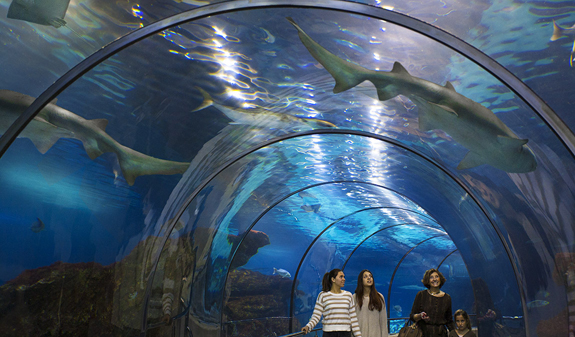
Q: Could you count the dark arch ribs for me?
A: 7